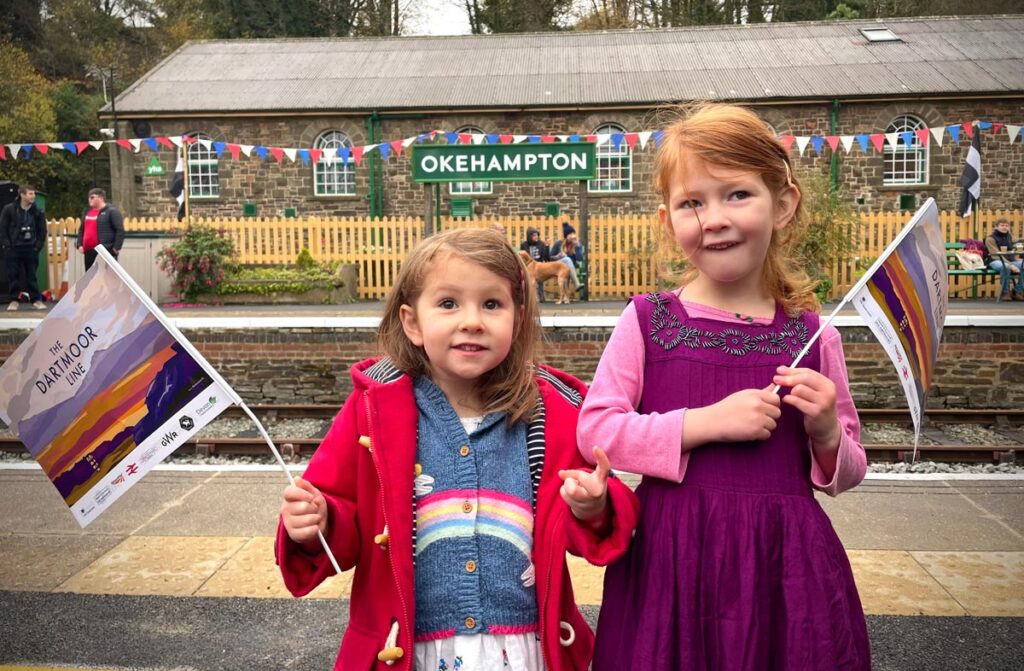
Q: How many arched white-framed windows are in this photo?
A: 5